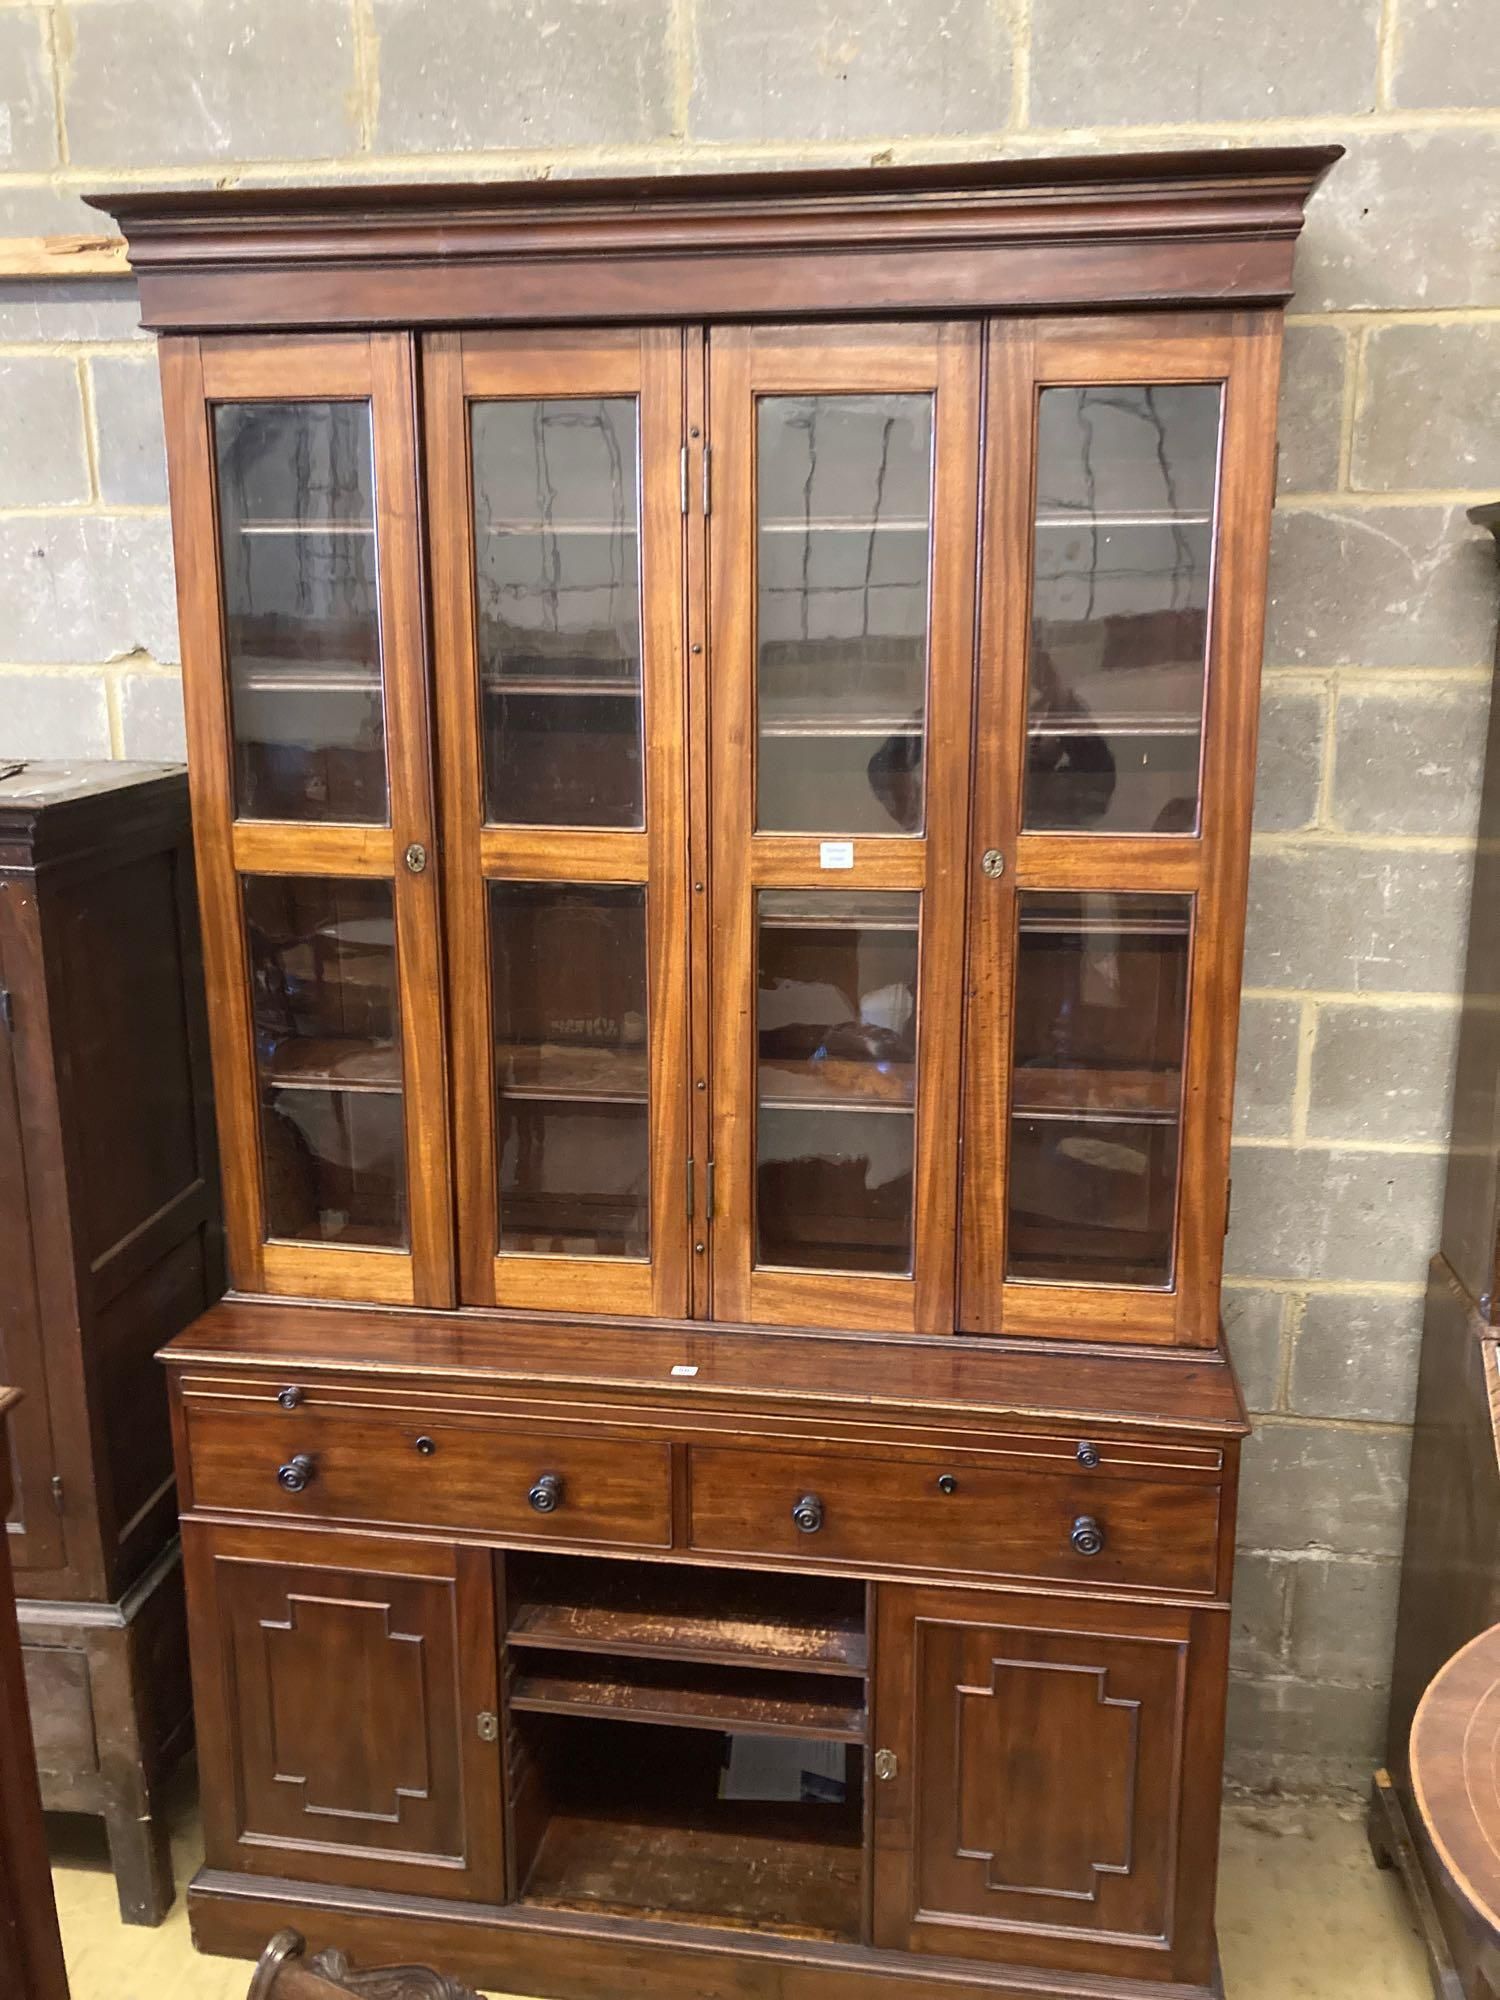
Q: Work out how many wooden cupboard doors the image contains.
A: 2